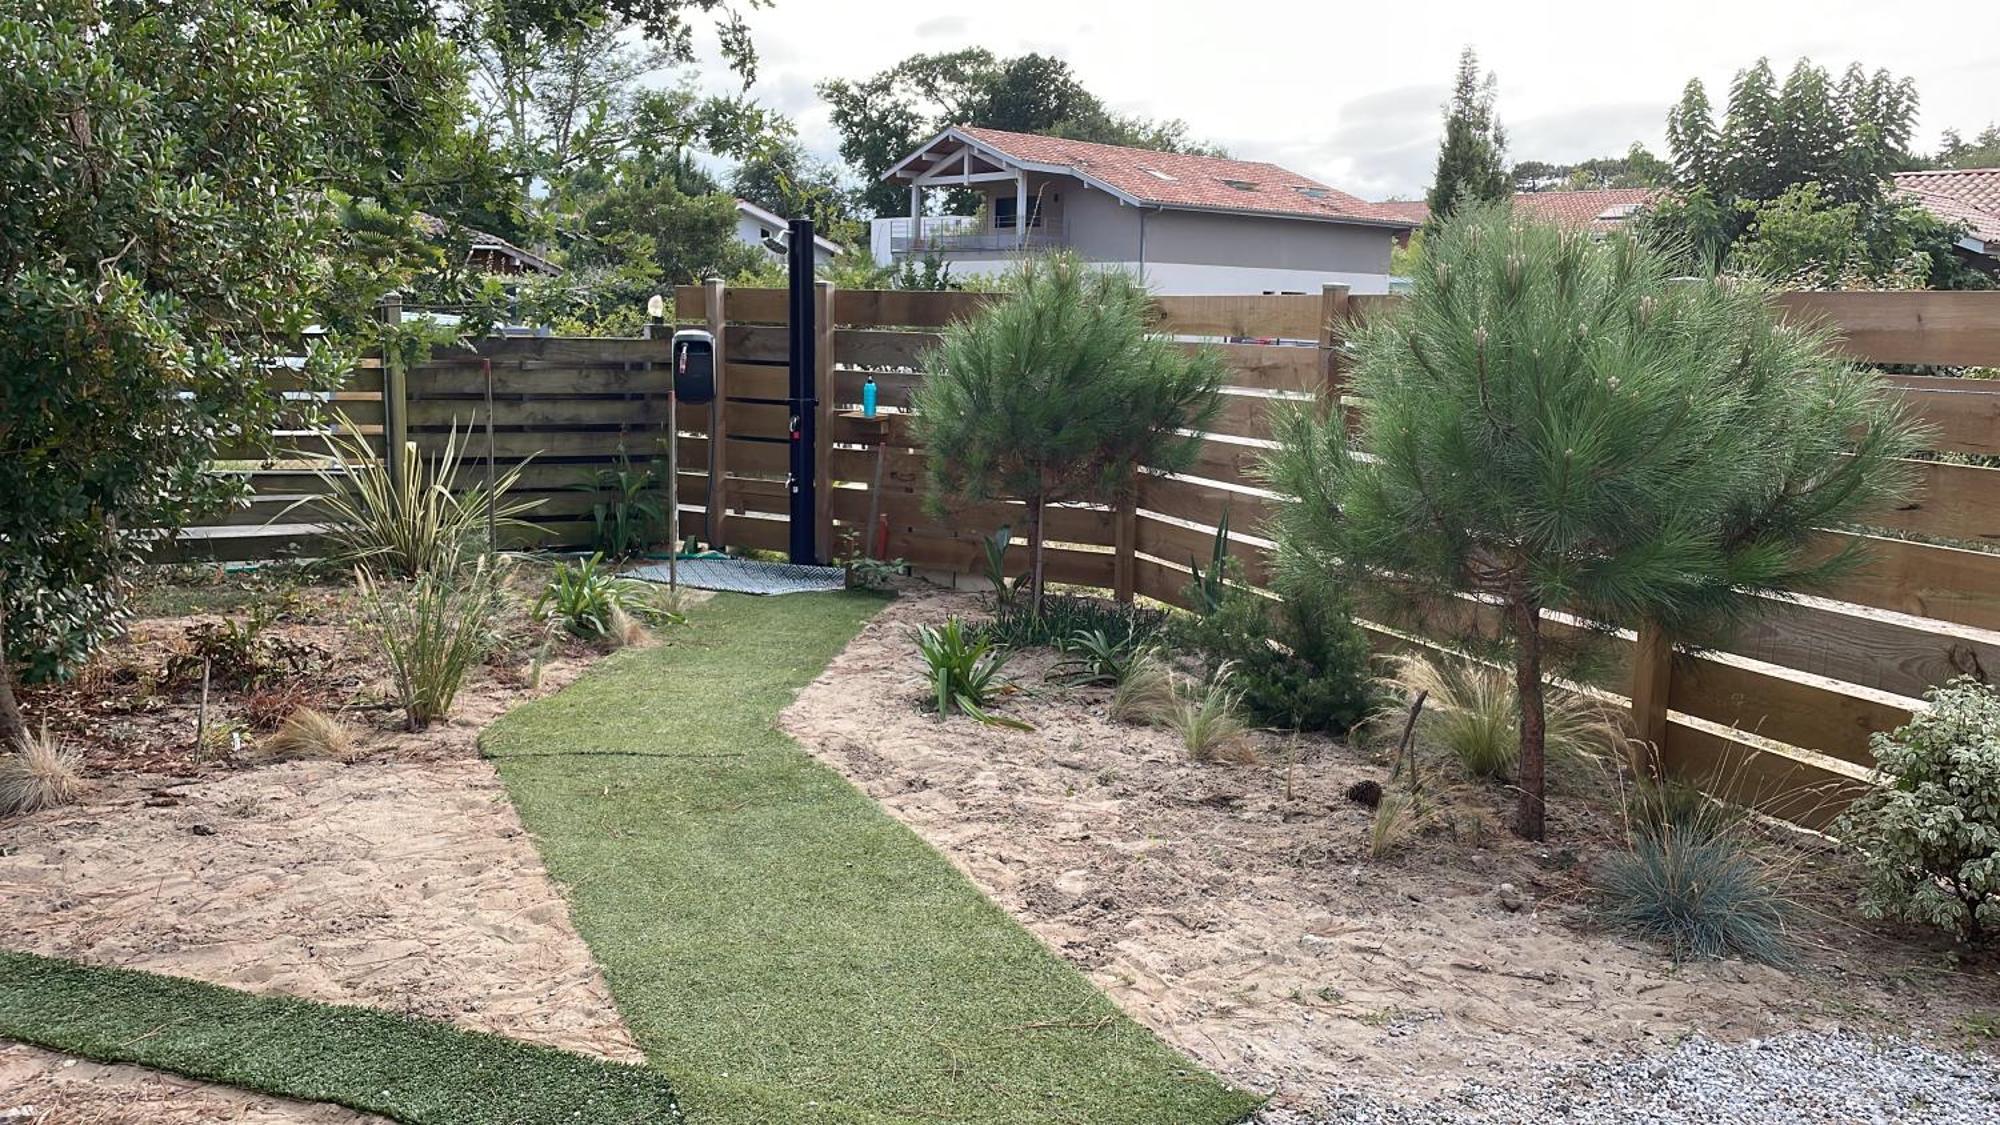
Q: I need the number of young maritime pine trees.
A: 2